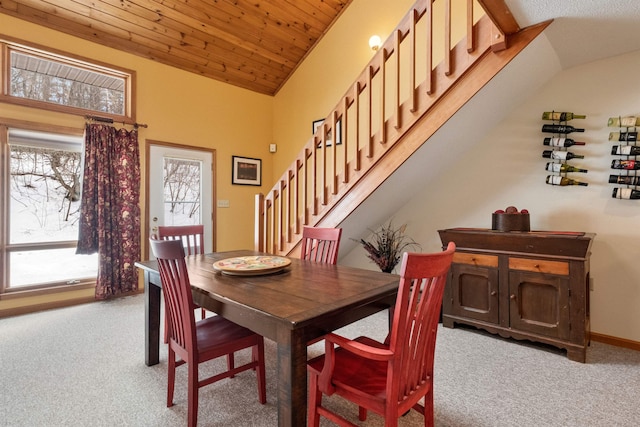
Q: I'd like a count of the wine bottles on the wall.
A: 12